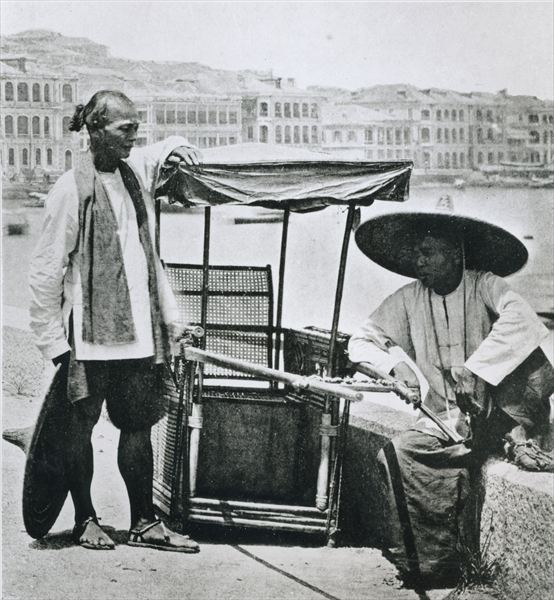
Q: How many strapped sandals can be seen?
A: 3